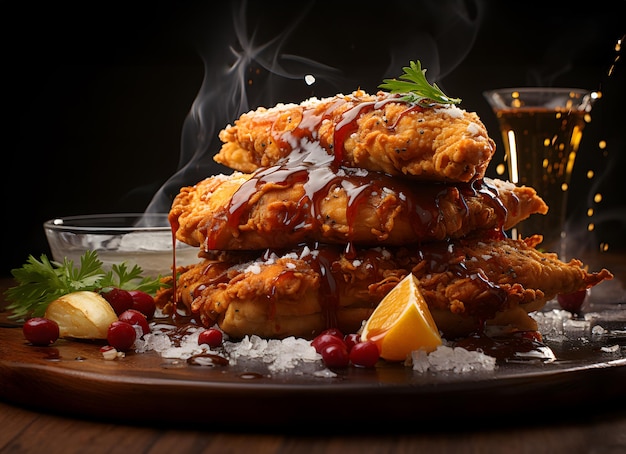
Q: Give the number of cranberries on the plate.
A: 12